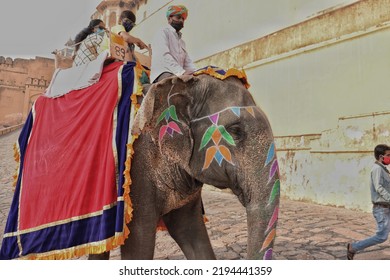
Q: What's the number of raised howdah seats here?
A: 1